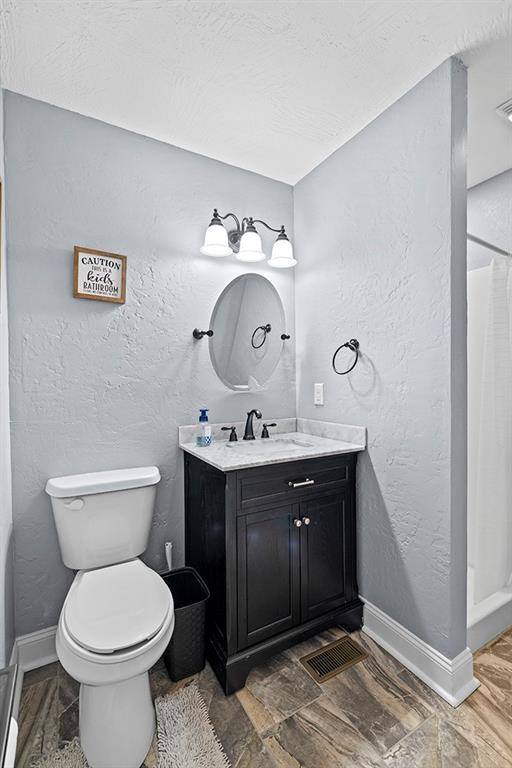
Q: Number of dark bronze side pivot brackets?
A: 2